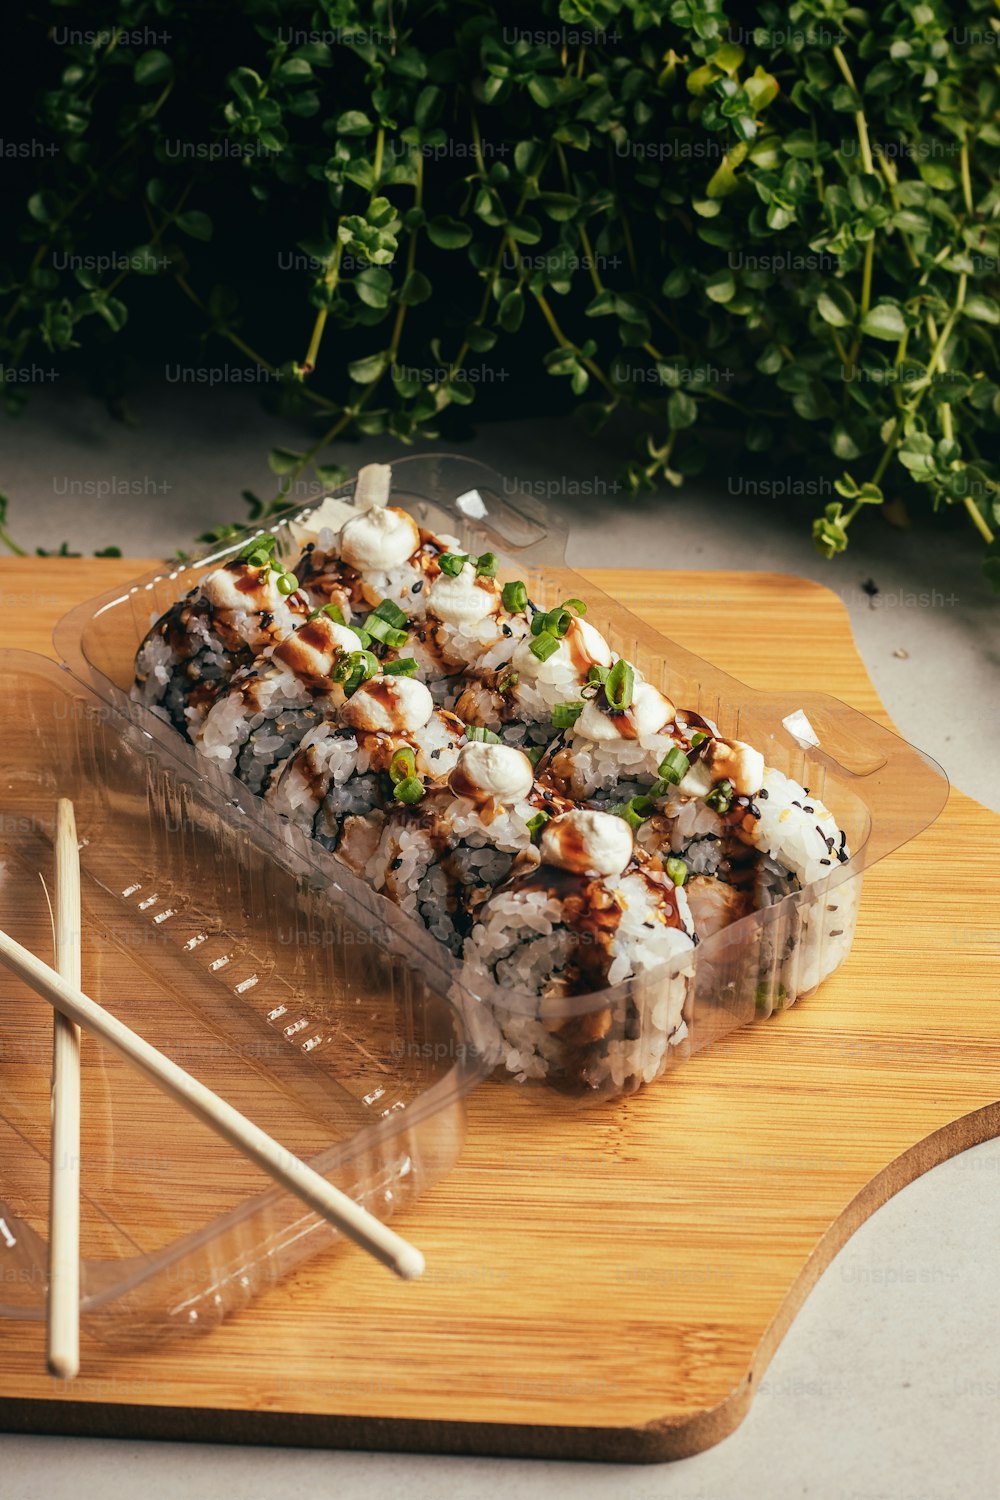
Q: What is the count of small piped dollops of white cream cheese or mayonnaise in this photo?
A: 10